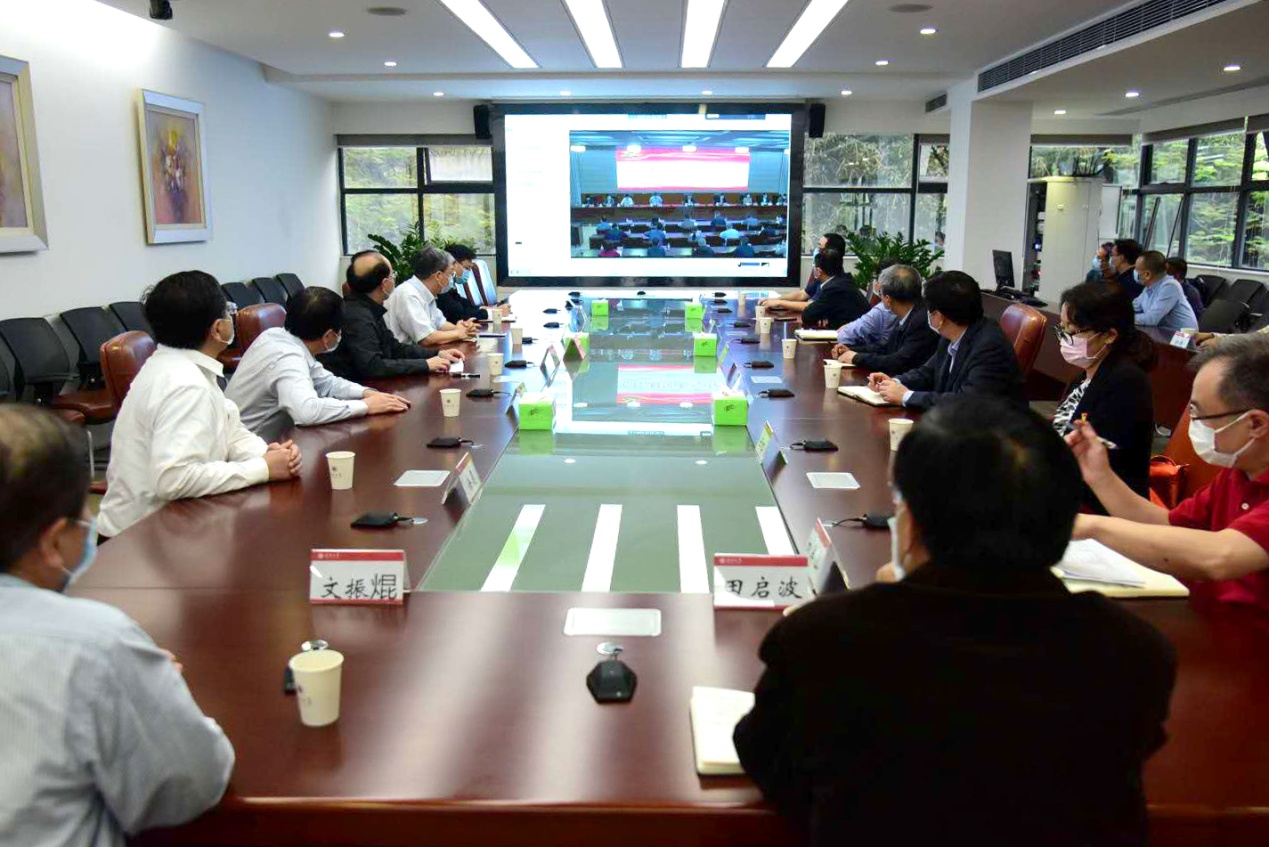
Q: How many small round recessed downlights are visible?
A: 11